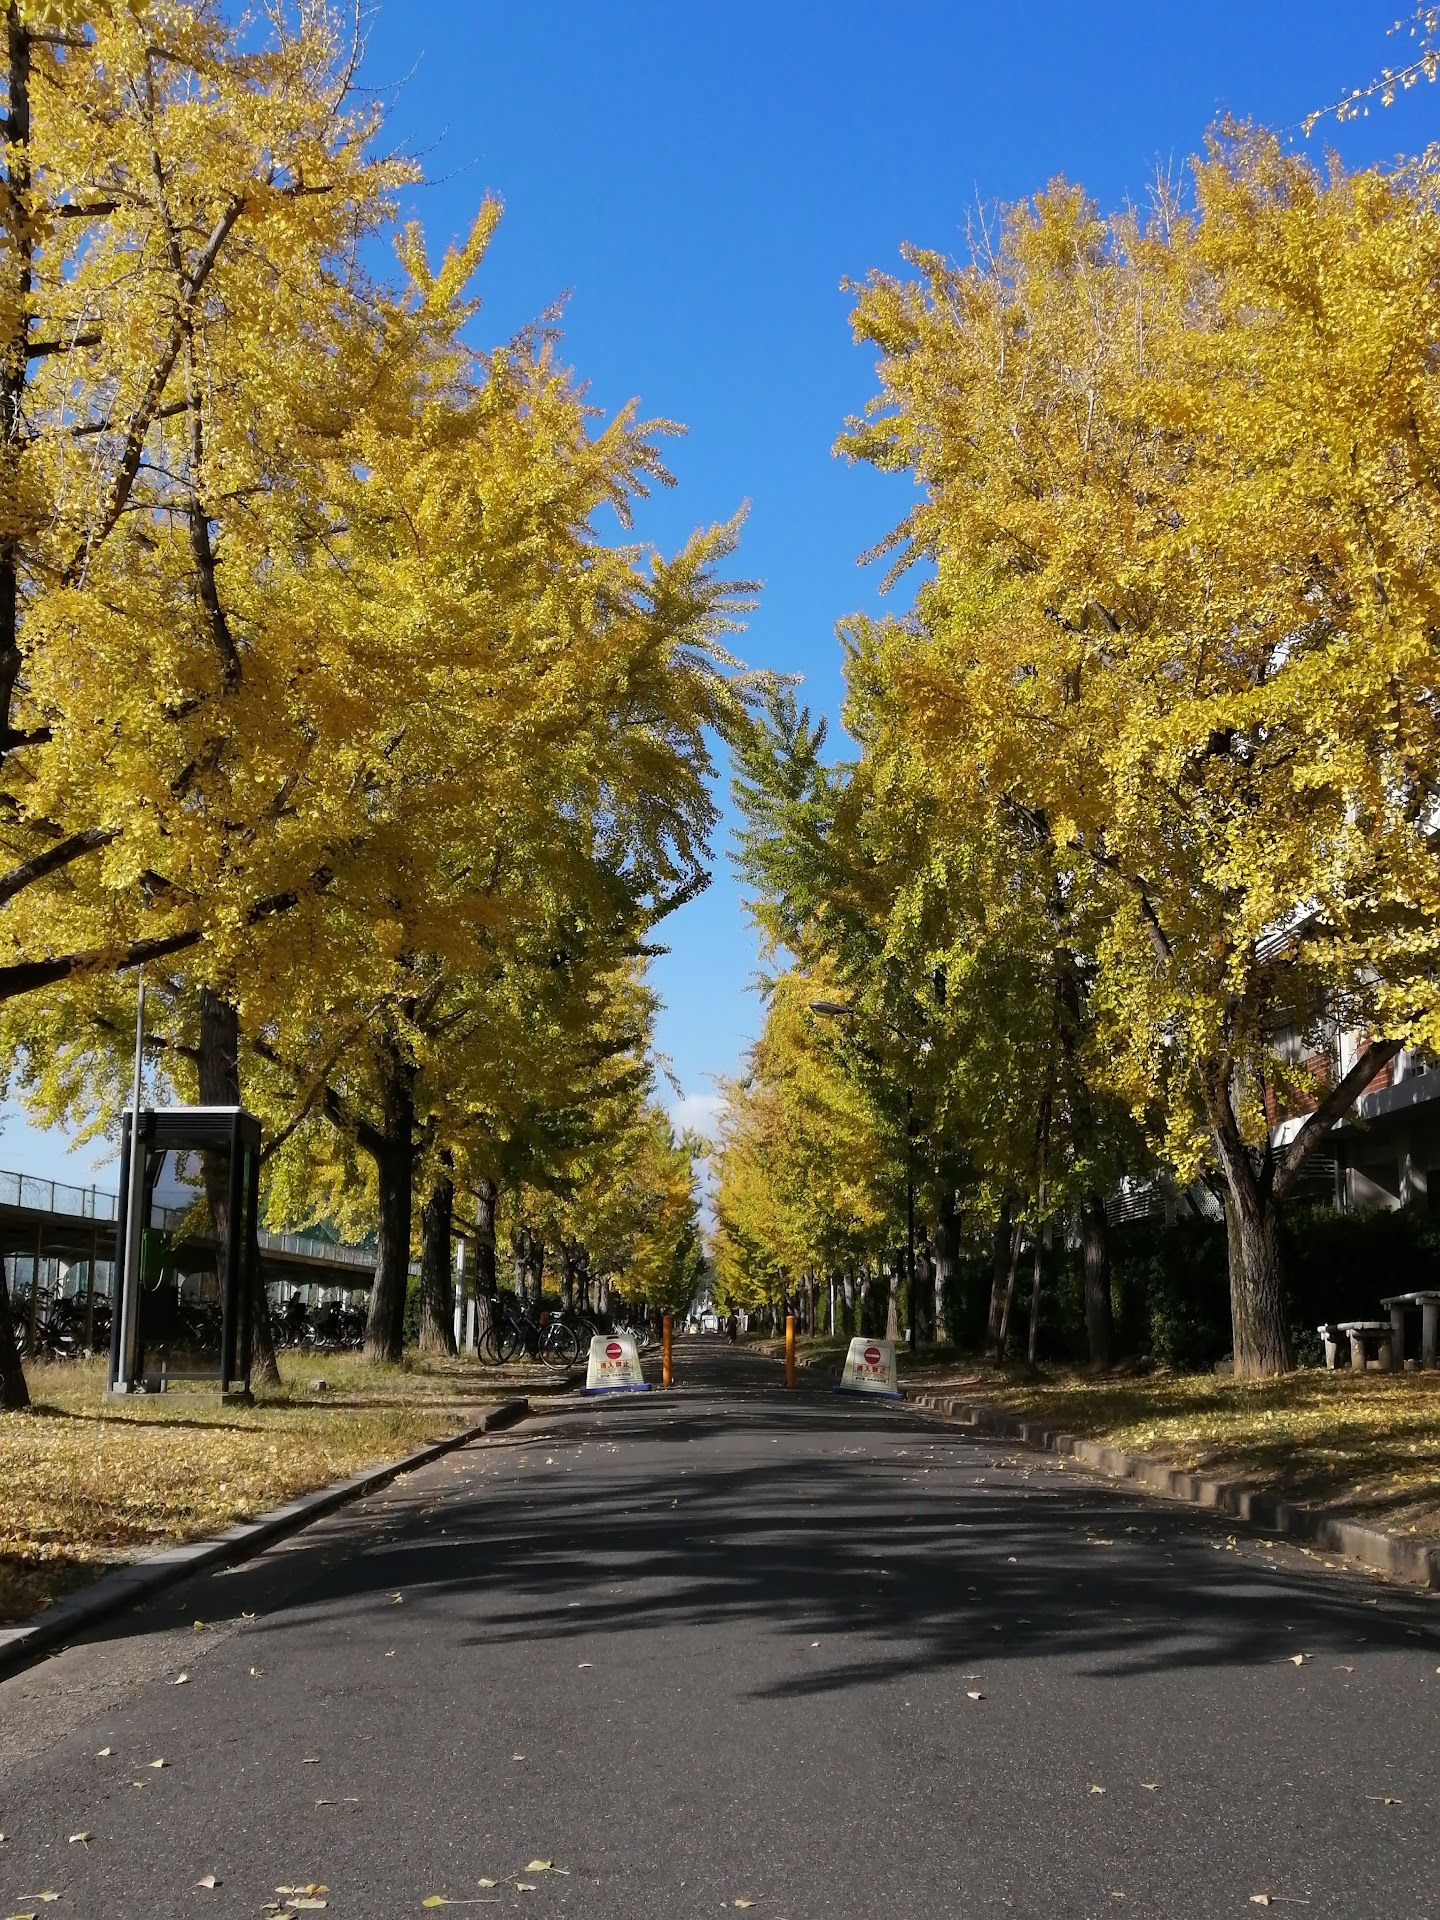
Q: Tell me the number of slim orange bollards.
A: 2